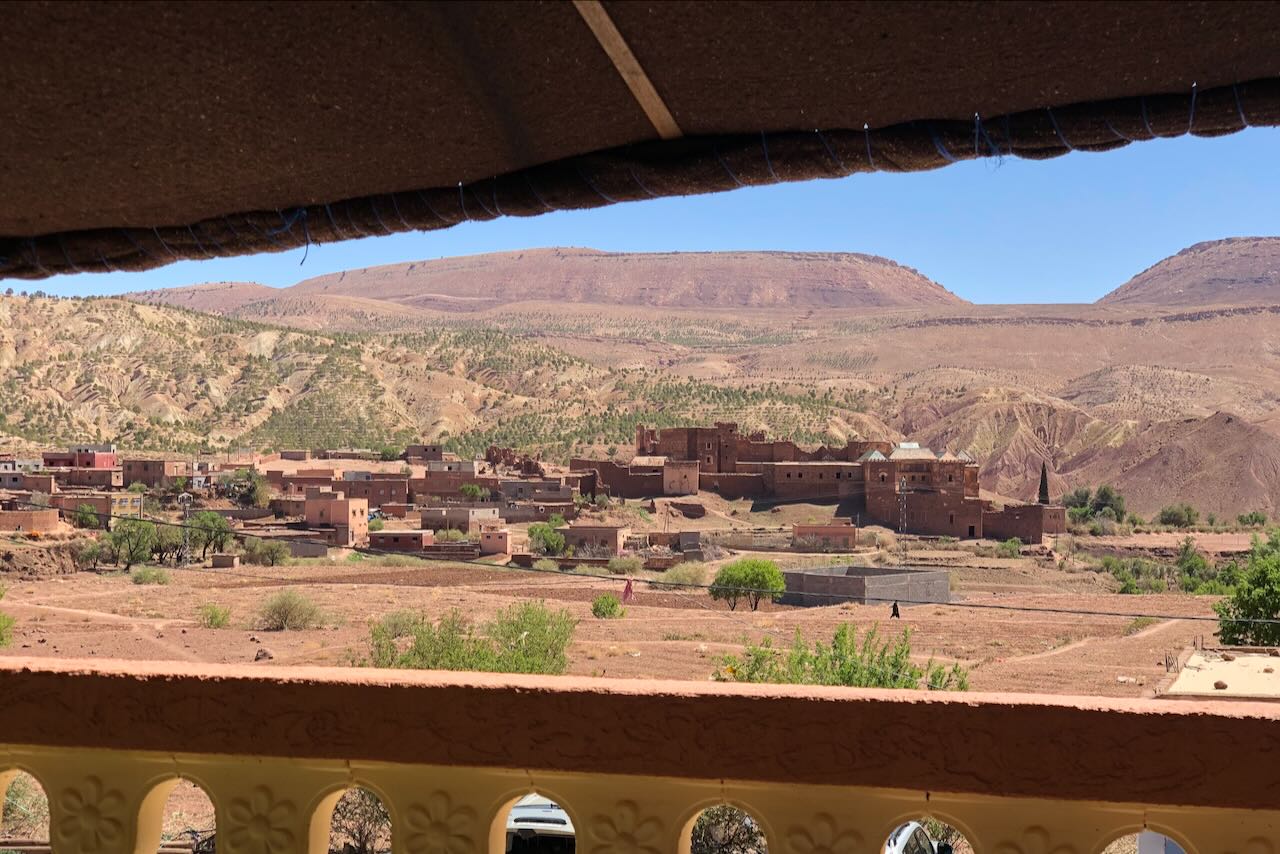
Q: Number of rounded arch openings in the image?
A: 7